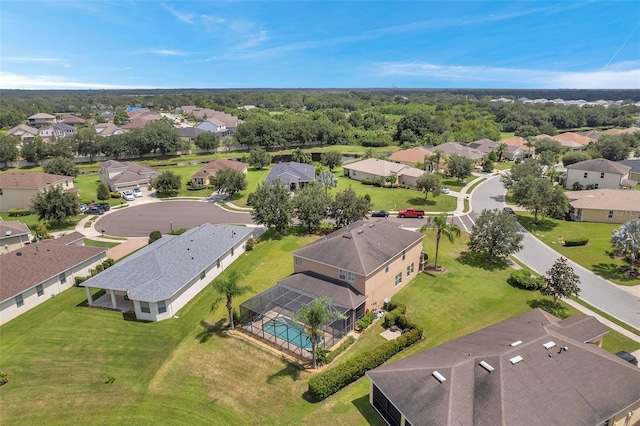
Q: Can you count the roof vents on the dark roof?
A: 5